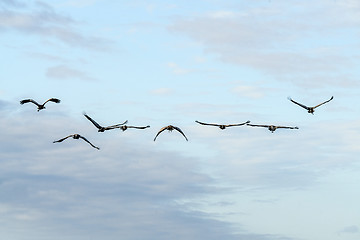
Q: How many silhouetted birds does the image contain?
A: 8